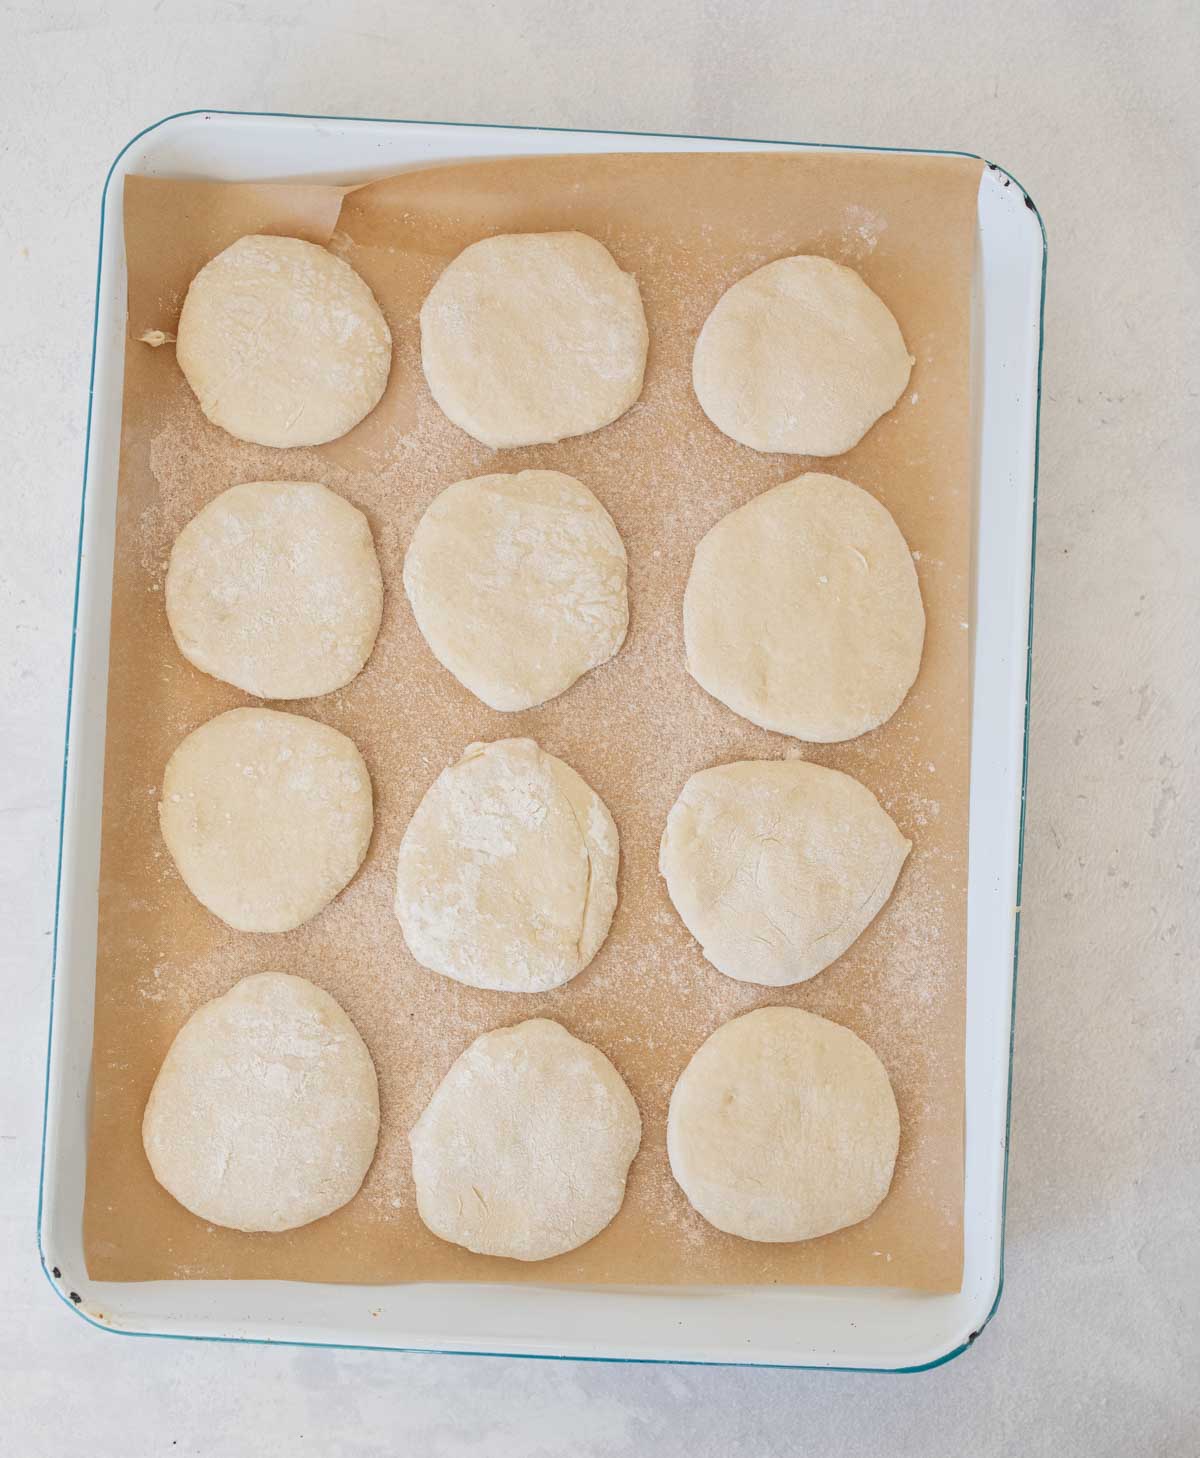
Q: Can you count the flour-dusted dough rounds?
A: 12